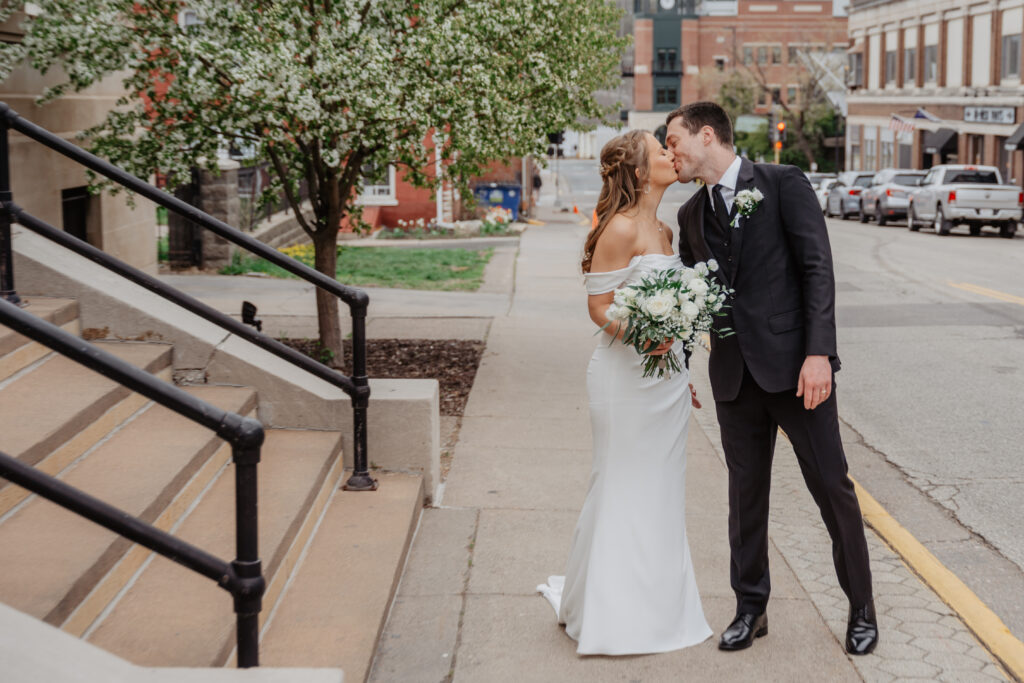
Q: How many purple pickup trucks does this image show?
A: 0